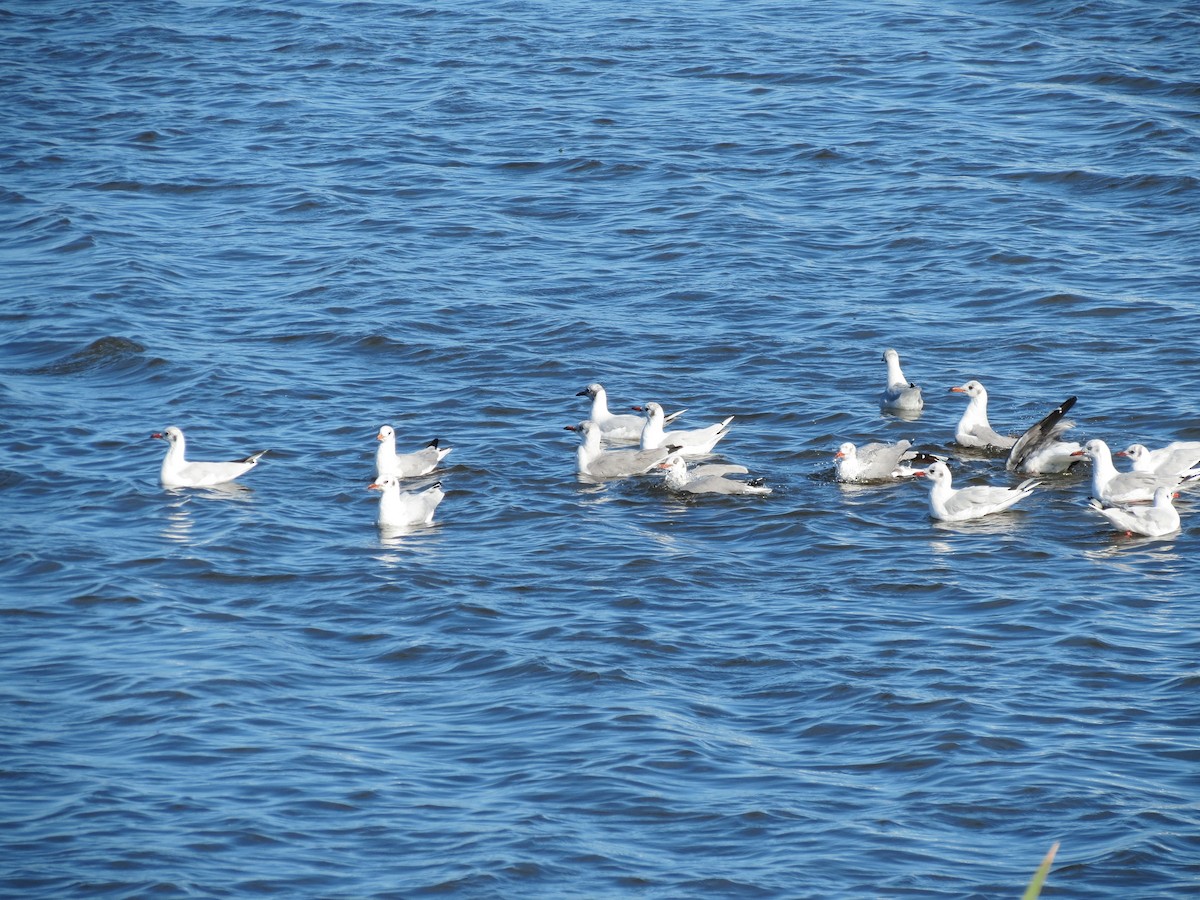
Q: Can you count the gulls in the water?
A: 15